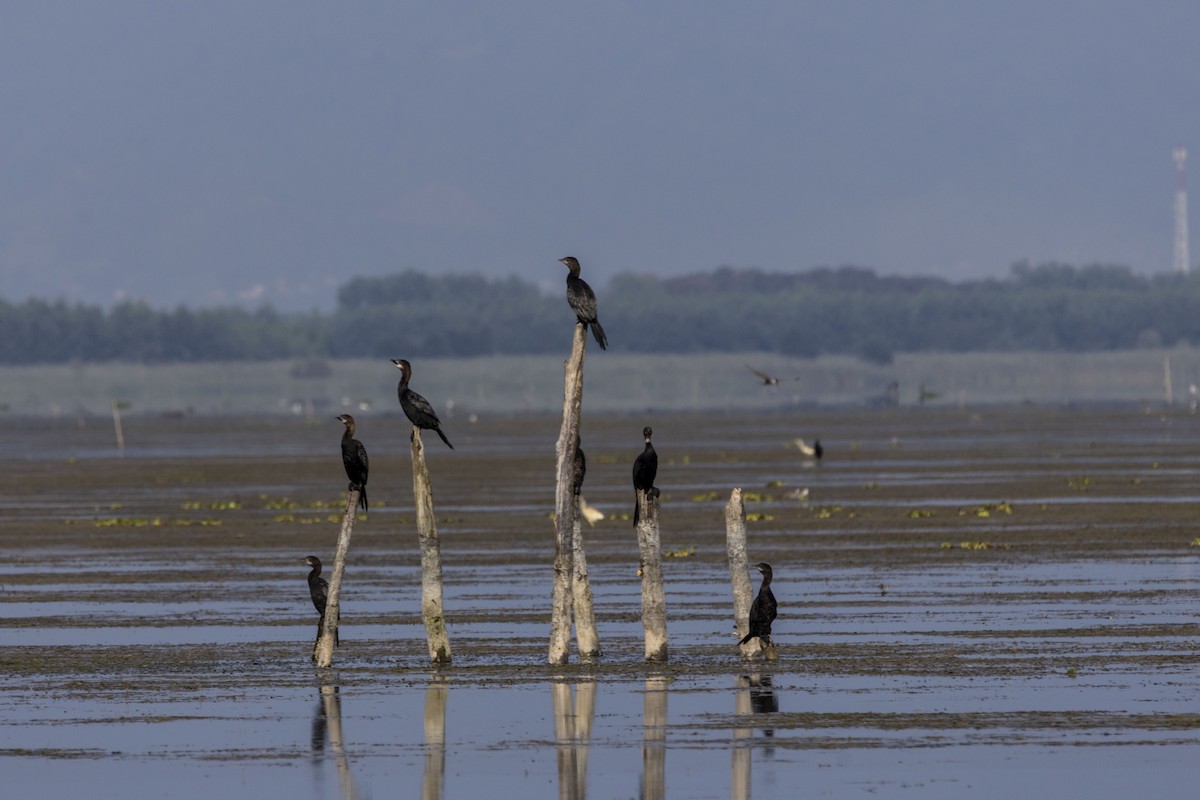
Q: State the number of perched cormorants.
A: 7